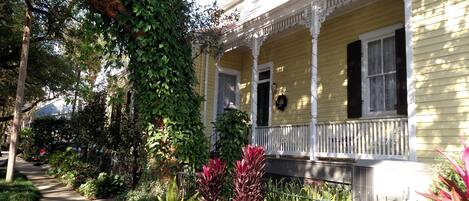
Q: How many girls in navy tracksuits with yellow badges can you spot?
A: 0